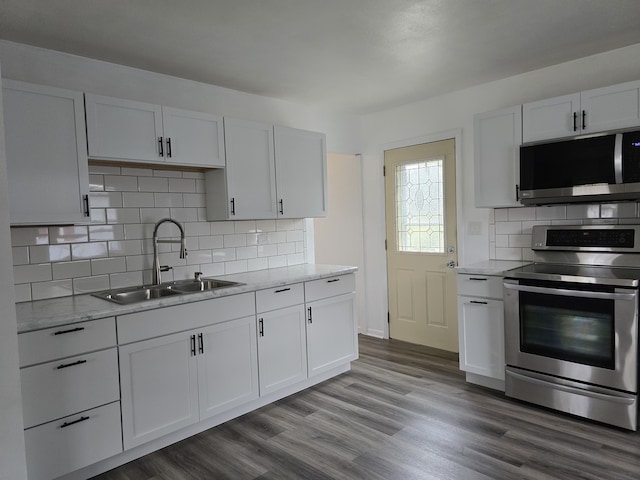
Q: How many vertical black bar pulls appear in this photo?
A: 12